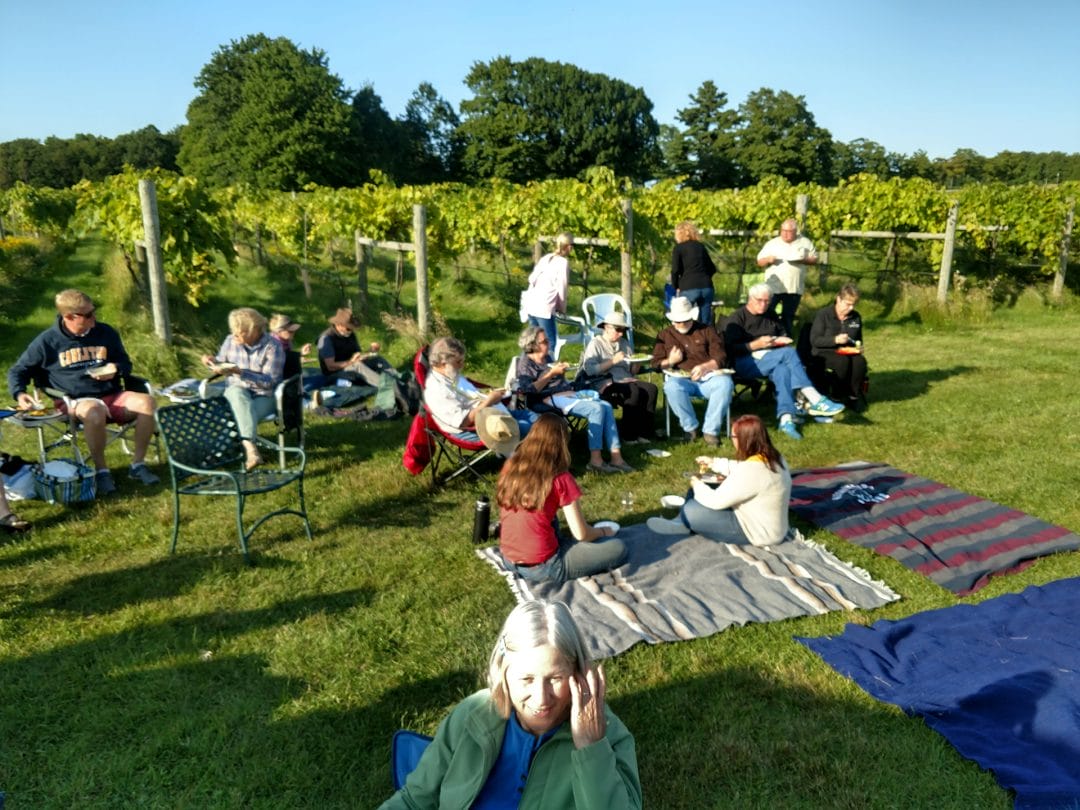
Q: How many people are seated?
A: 13